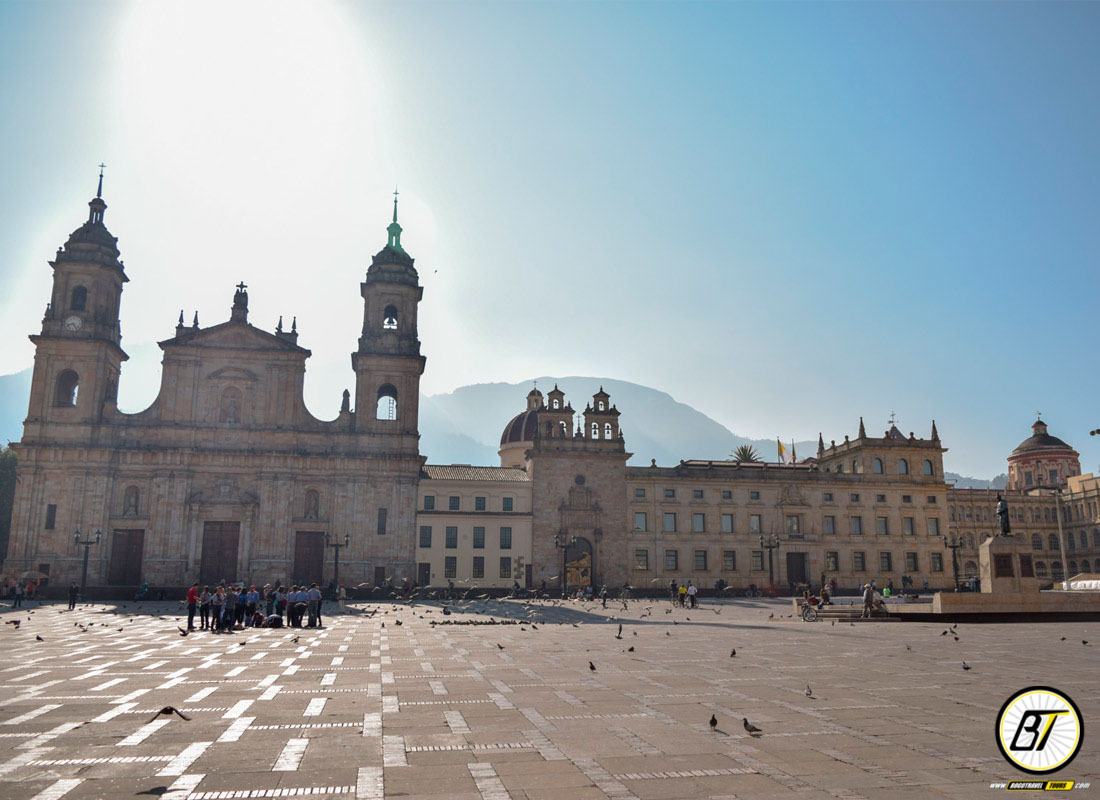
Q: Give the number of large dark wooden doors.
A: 3